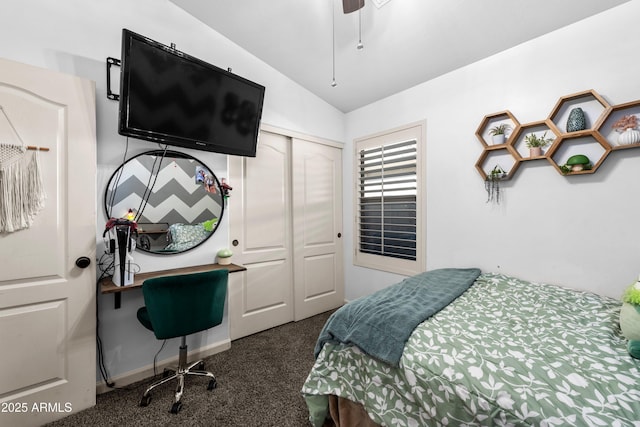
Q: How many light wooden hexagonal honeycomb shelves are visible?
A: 6